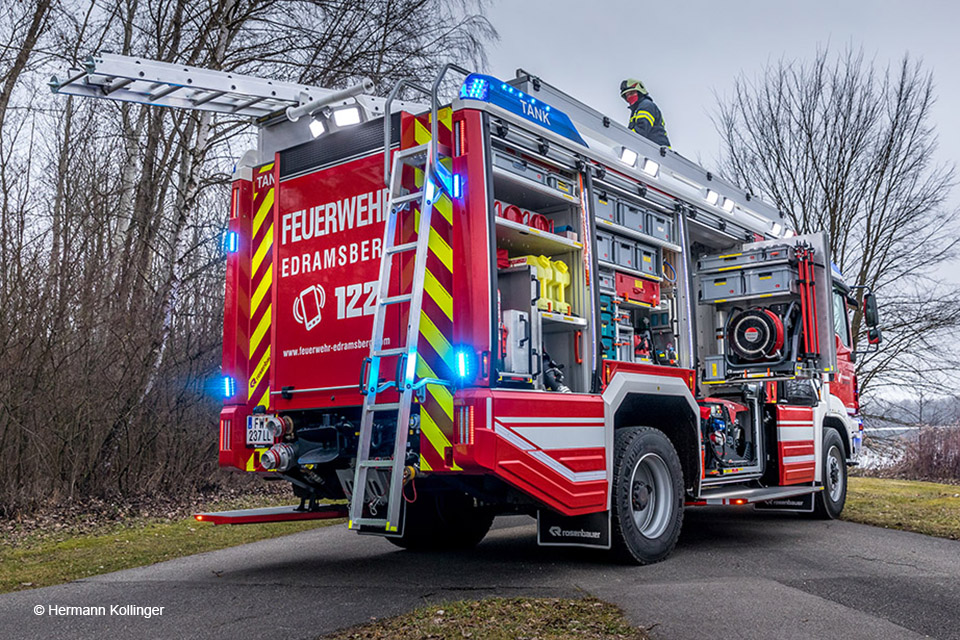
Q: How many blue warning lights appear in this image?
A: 5